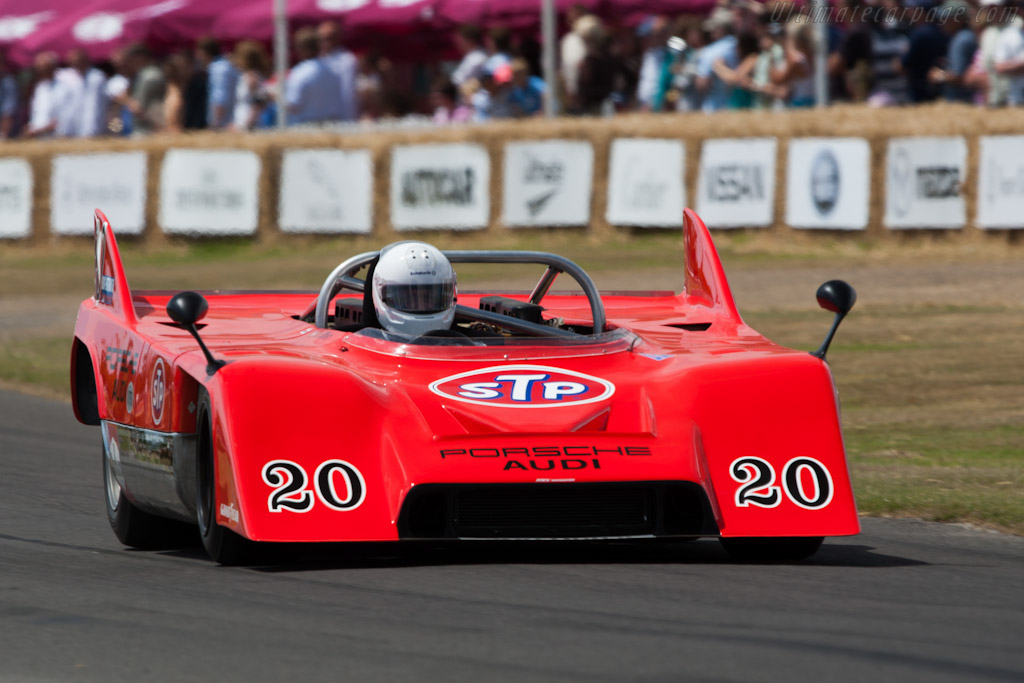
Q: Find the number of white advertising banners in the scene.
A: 11